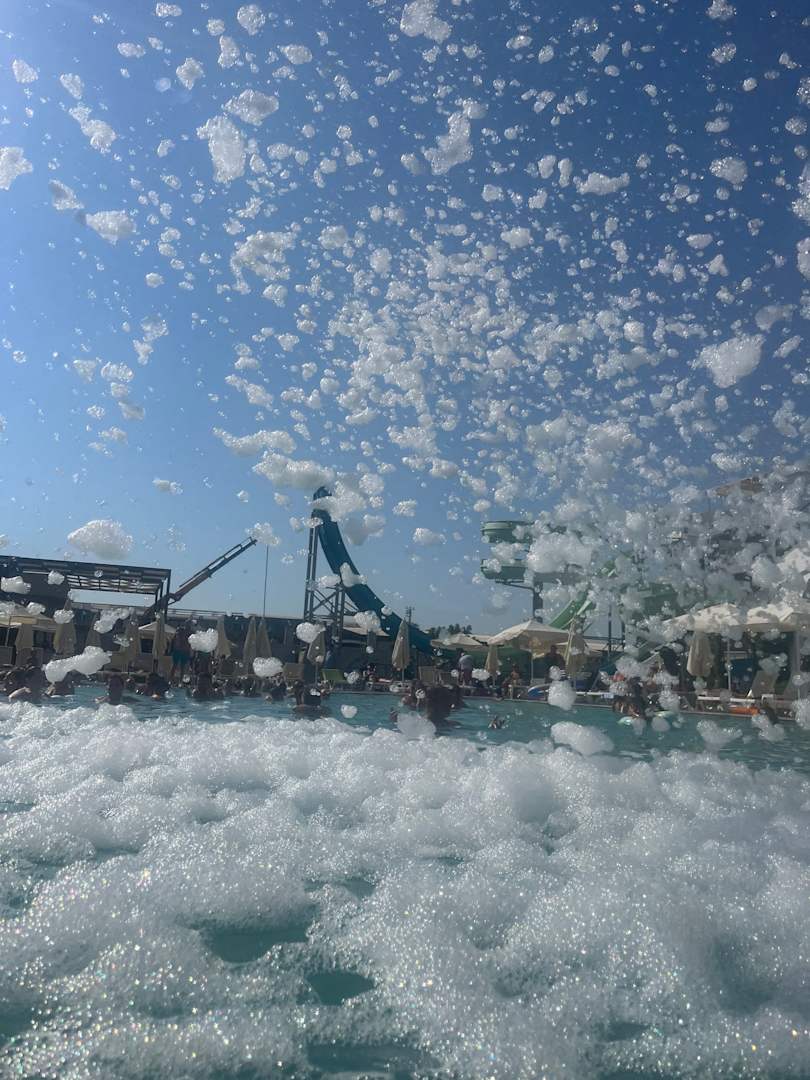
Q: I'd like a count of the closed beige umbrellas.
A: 13